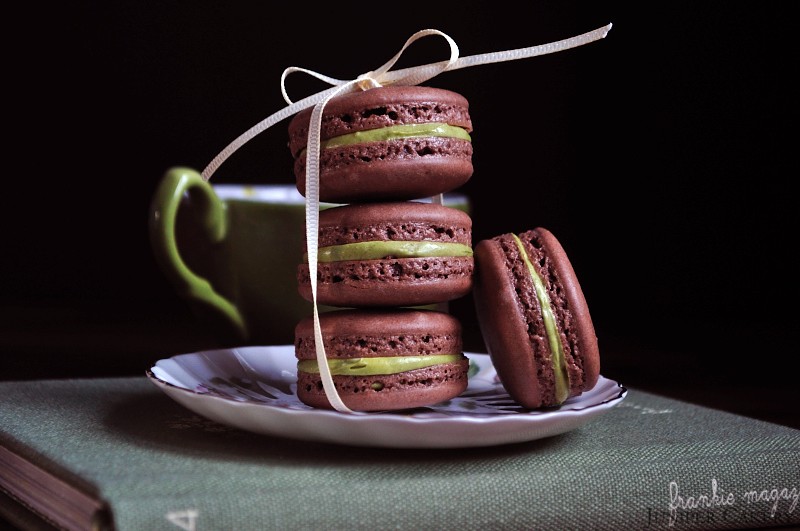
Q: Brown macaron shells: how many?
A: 8